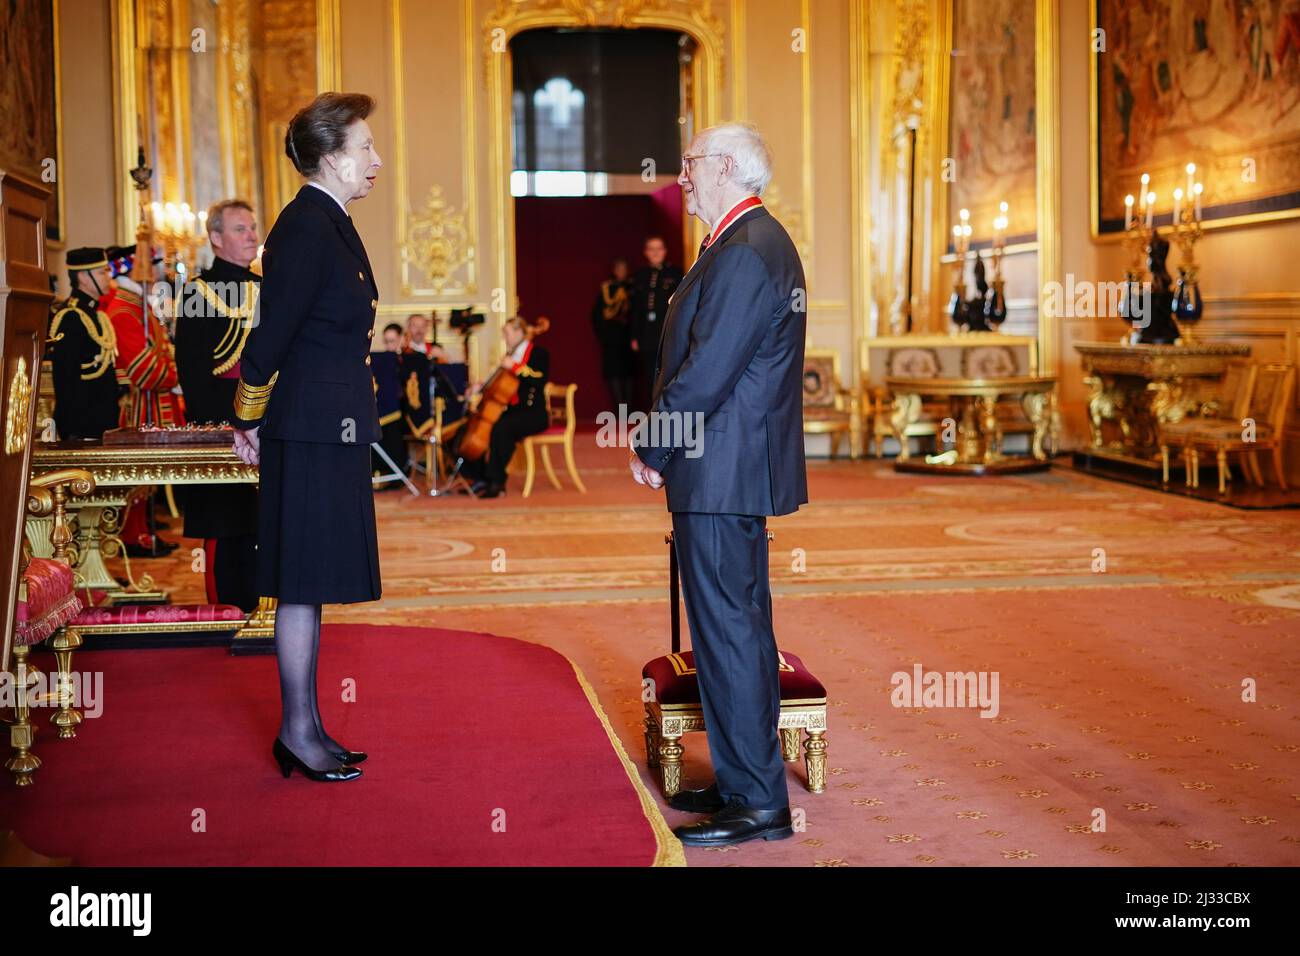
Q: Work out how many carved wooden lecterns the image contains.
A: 1